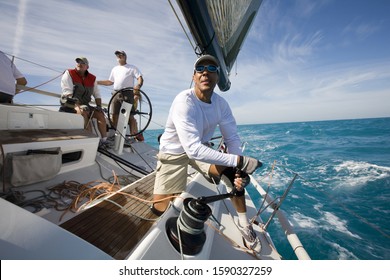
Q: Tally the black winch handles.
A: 1